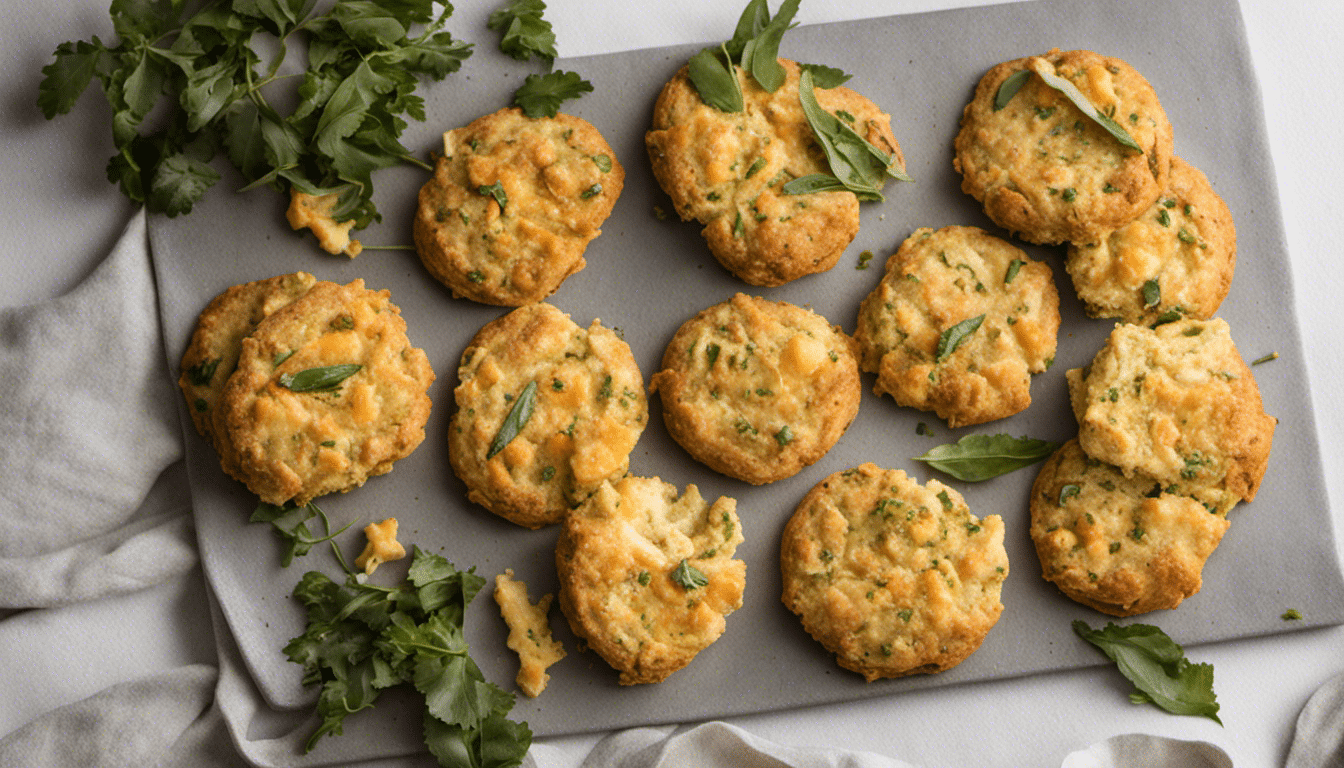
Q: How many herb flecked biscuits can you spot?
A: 13